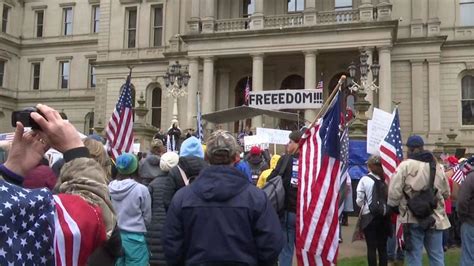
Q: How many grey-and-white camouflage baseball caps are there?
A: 1